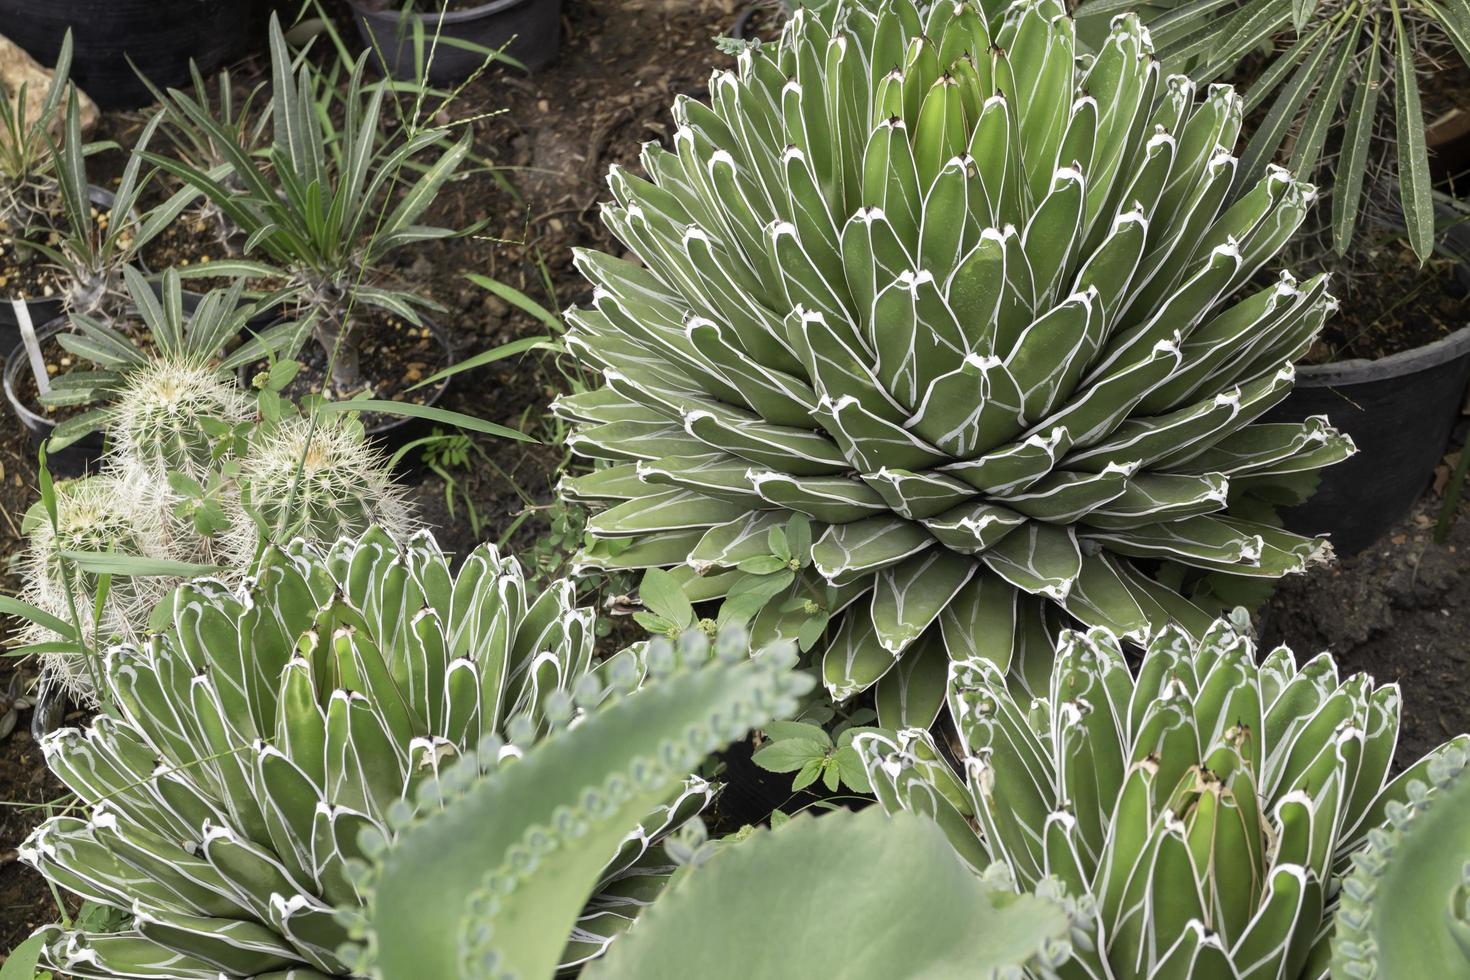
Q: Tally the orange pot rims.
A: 1